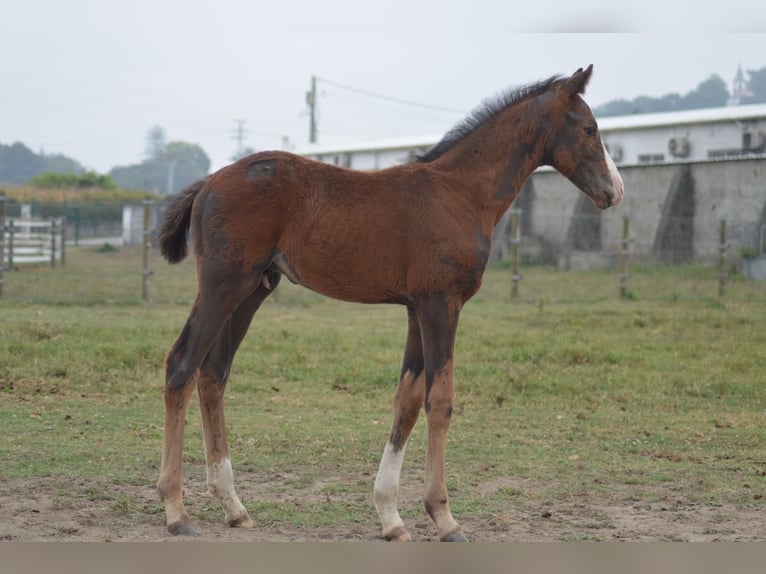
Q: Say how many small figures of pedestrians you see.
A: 0